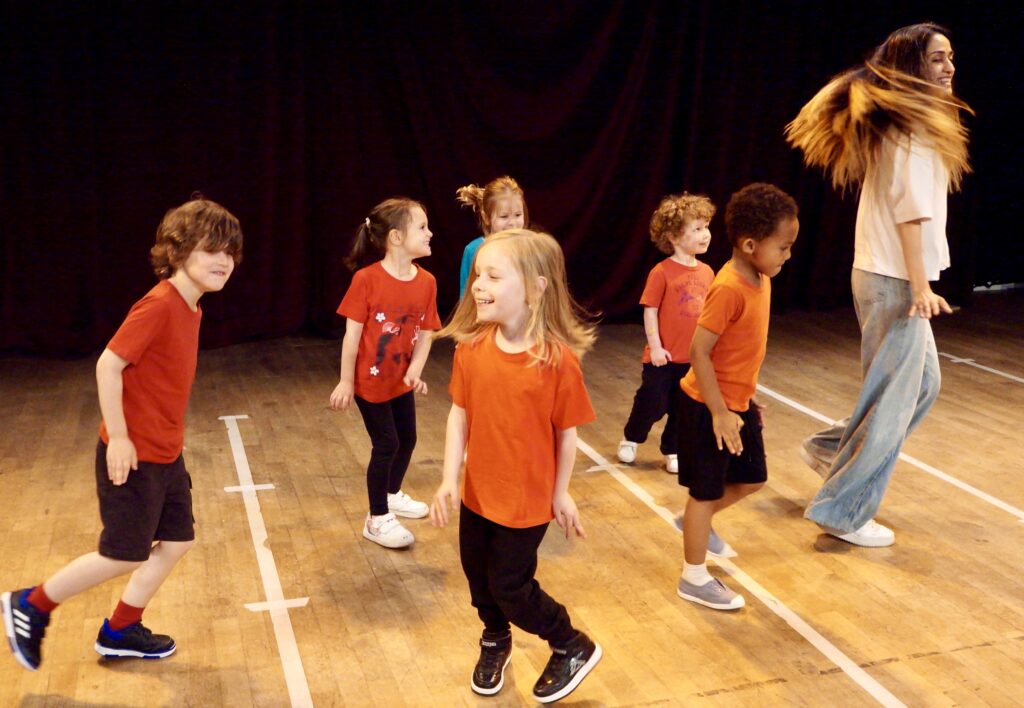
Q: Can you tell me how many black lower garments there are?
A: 5